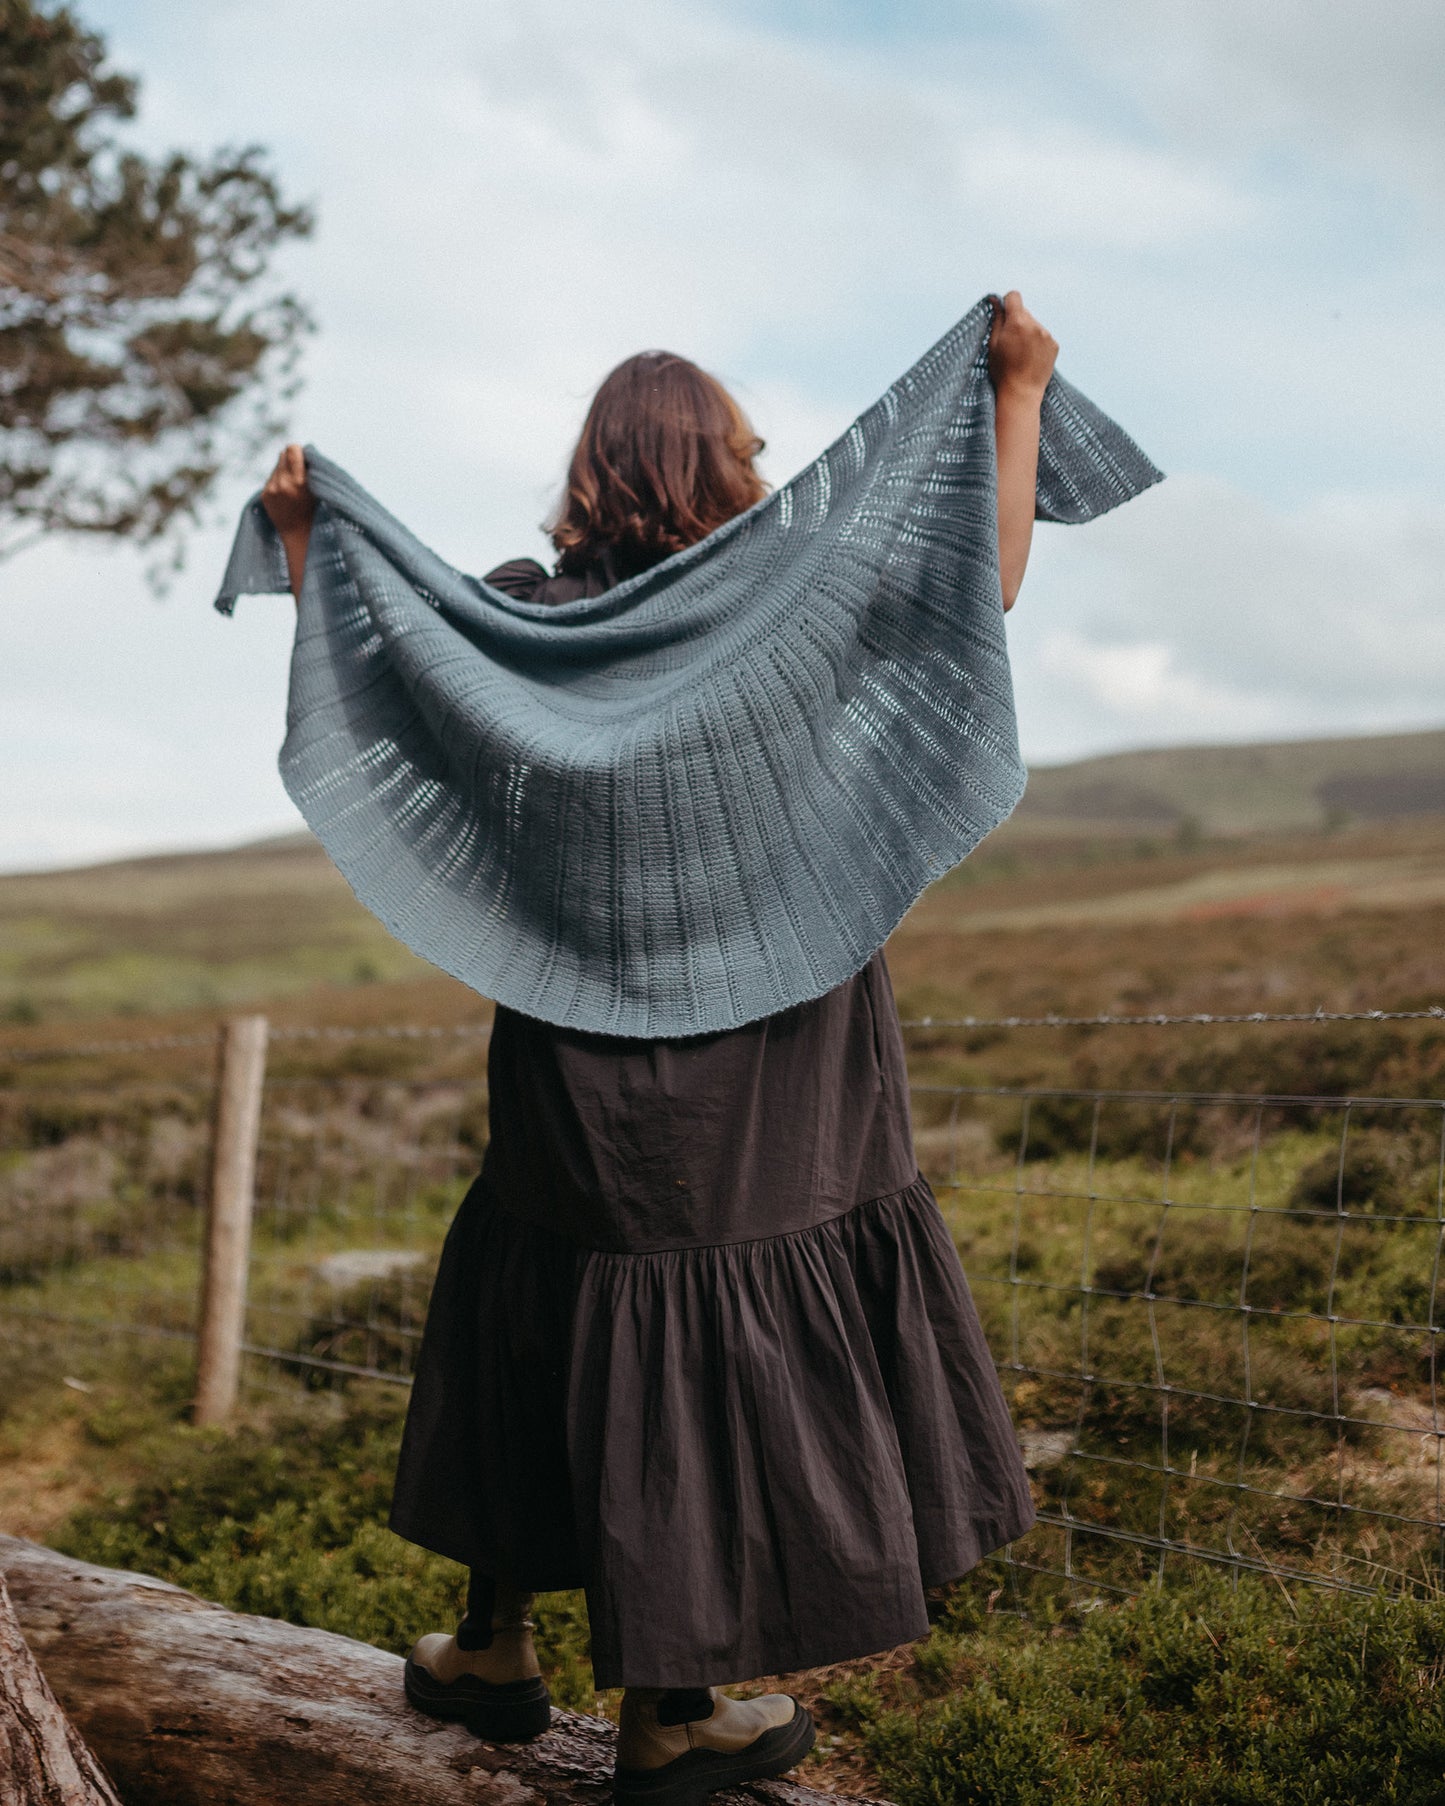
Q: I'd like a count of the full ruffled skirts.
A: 1